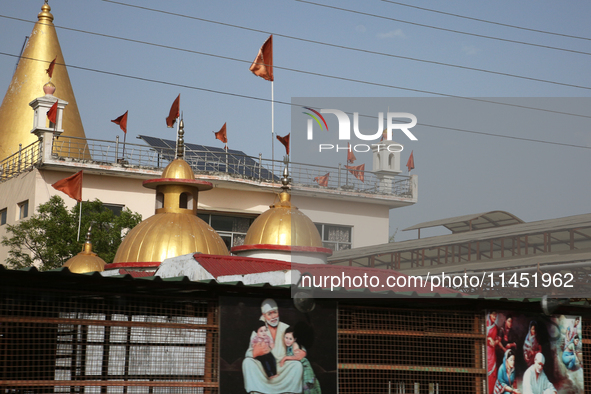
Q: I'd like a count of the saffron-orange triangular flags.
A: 12